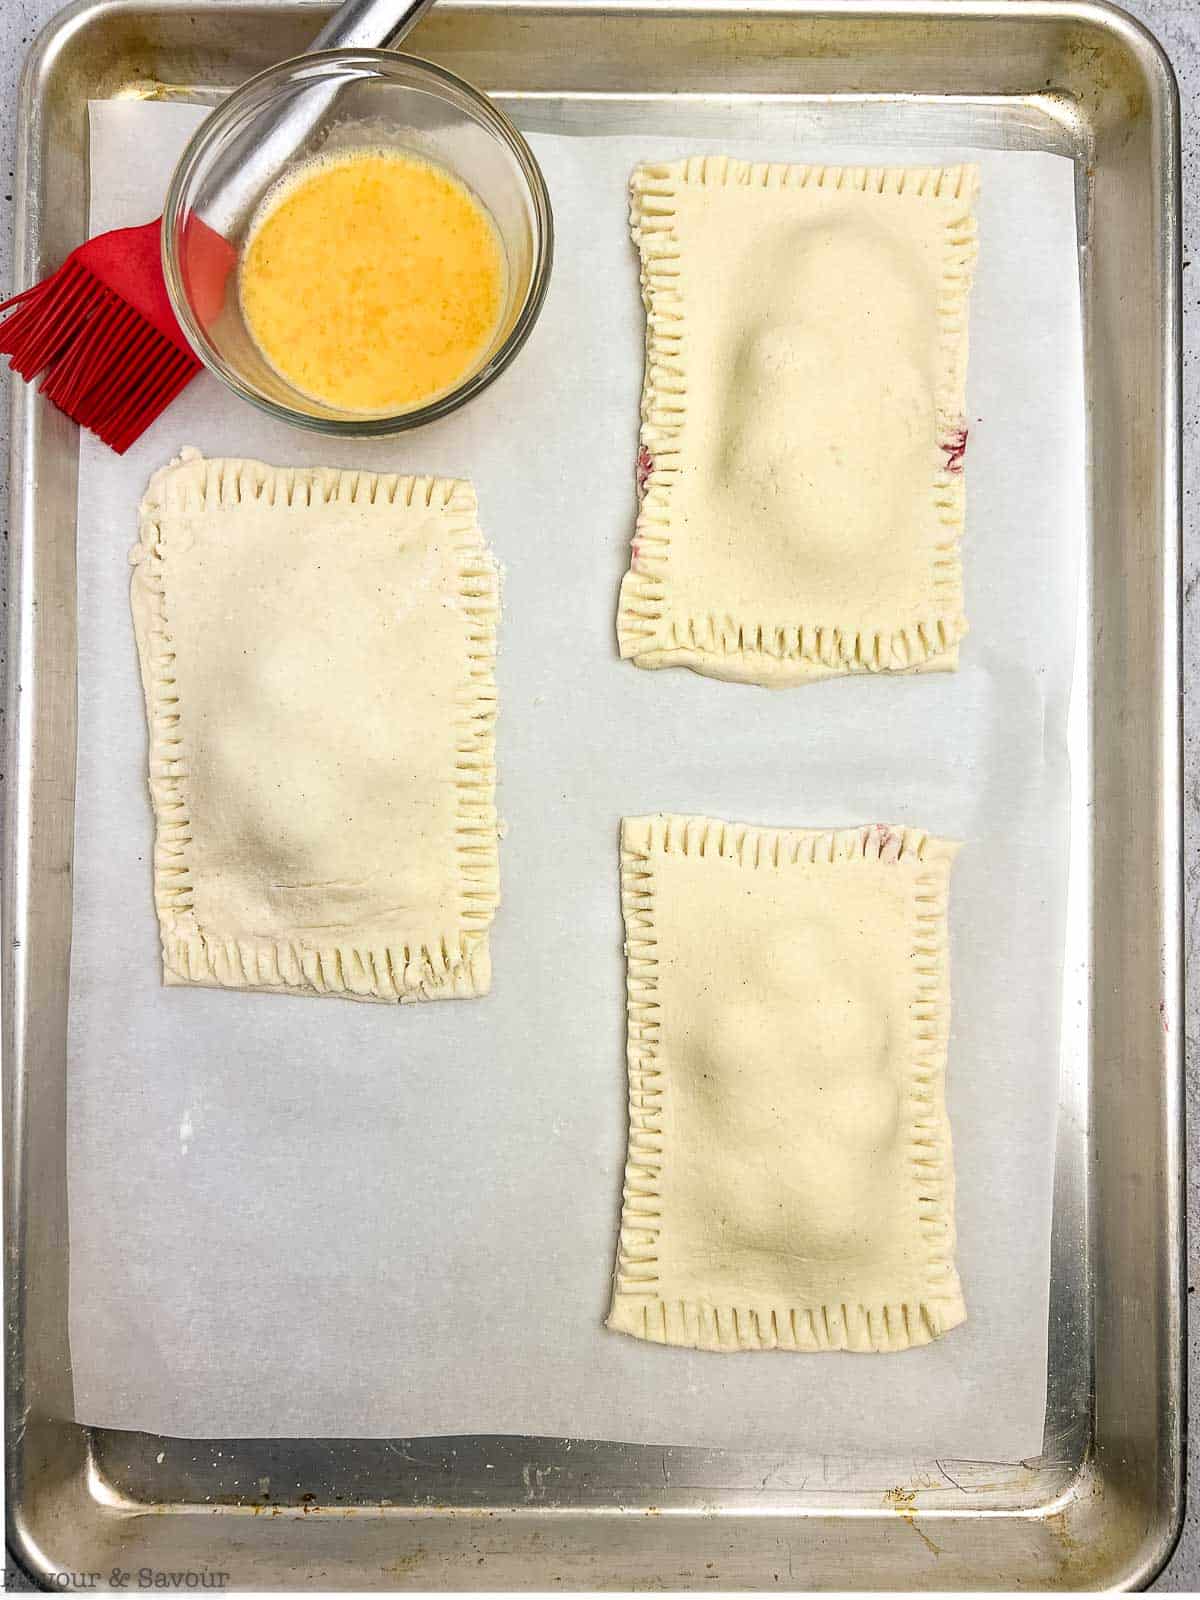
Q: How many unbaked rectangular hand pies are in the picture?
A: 3